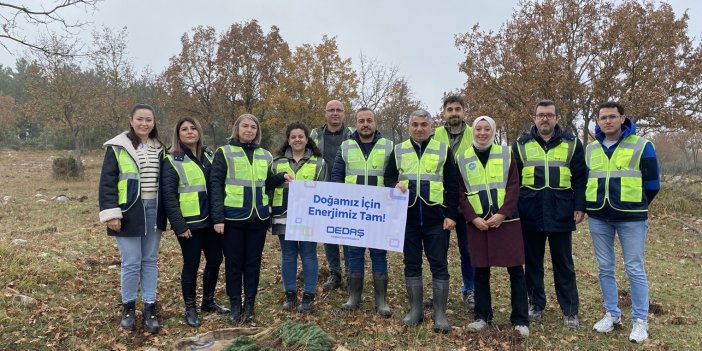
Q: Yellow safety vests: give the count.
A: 11